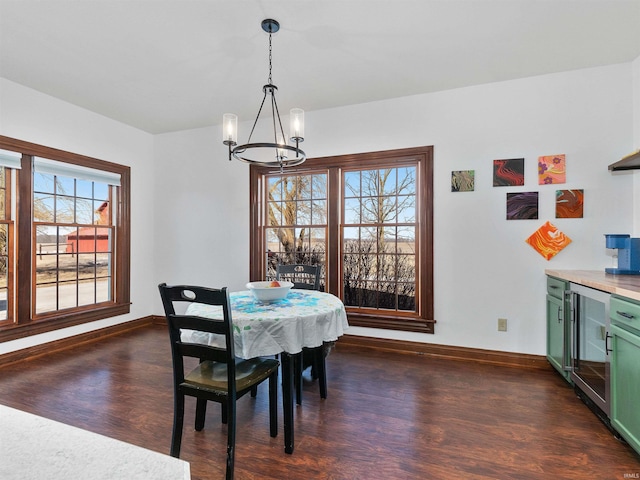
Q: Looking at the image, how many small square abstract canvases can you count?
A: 6